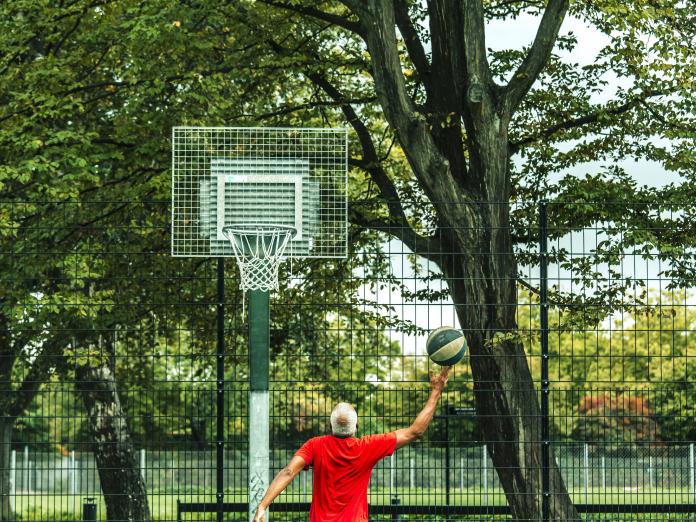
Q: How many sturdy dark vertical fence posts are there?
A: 2